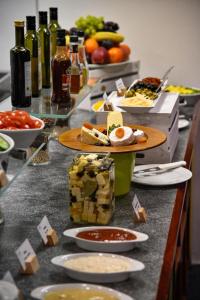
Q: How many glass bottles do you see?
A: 7